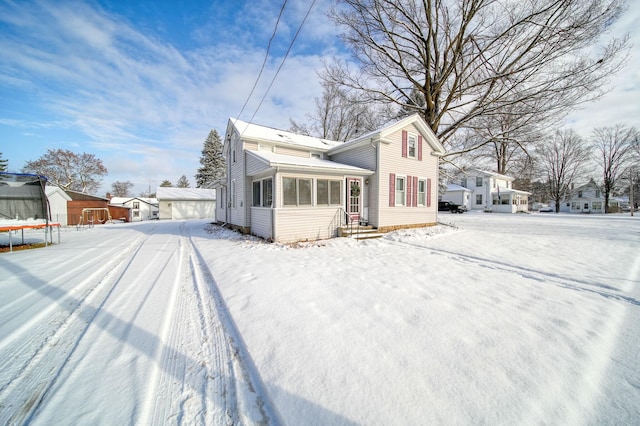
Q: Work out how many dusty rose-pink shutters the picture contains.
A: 6